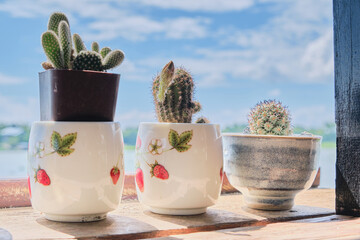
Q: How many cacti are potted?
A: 3